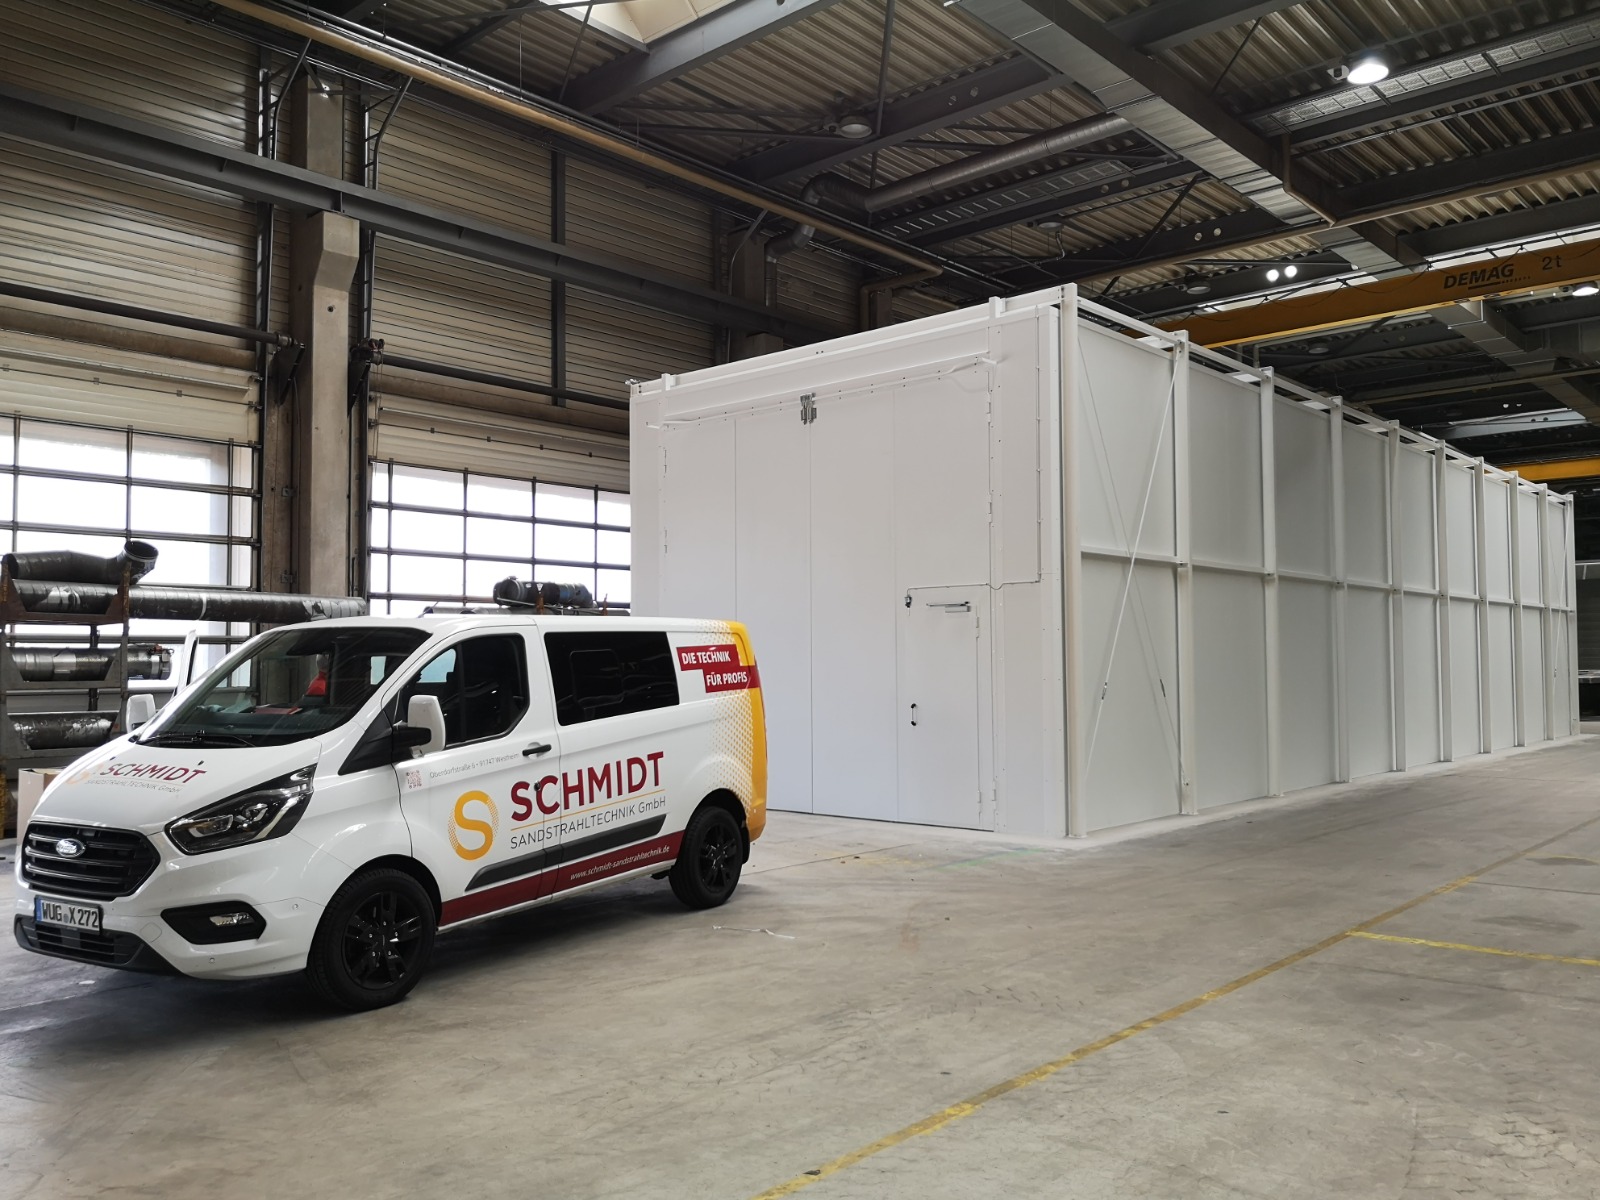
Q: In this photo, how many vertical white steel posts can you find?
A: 10